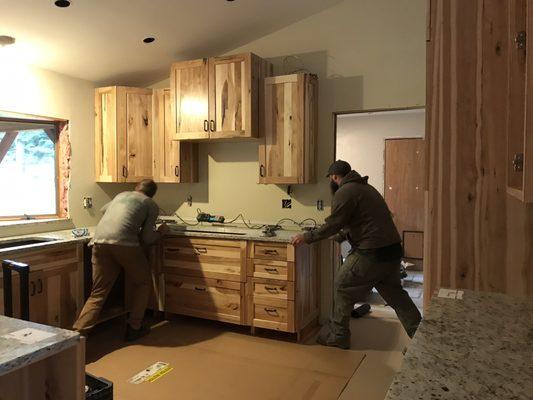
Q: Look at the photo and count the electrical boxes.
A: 4